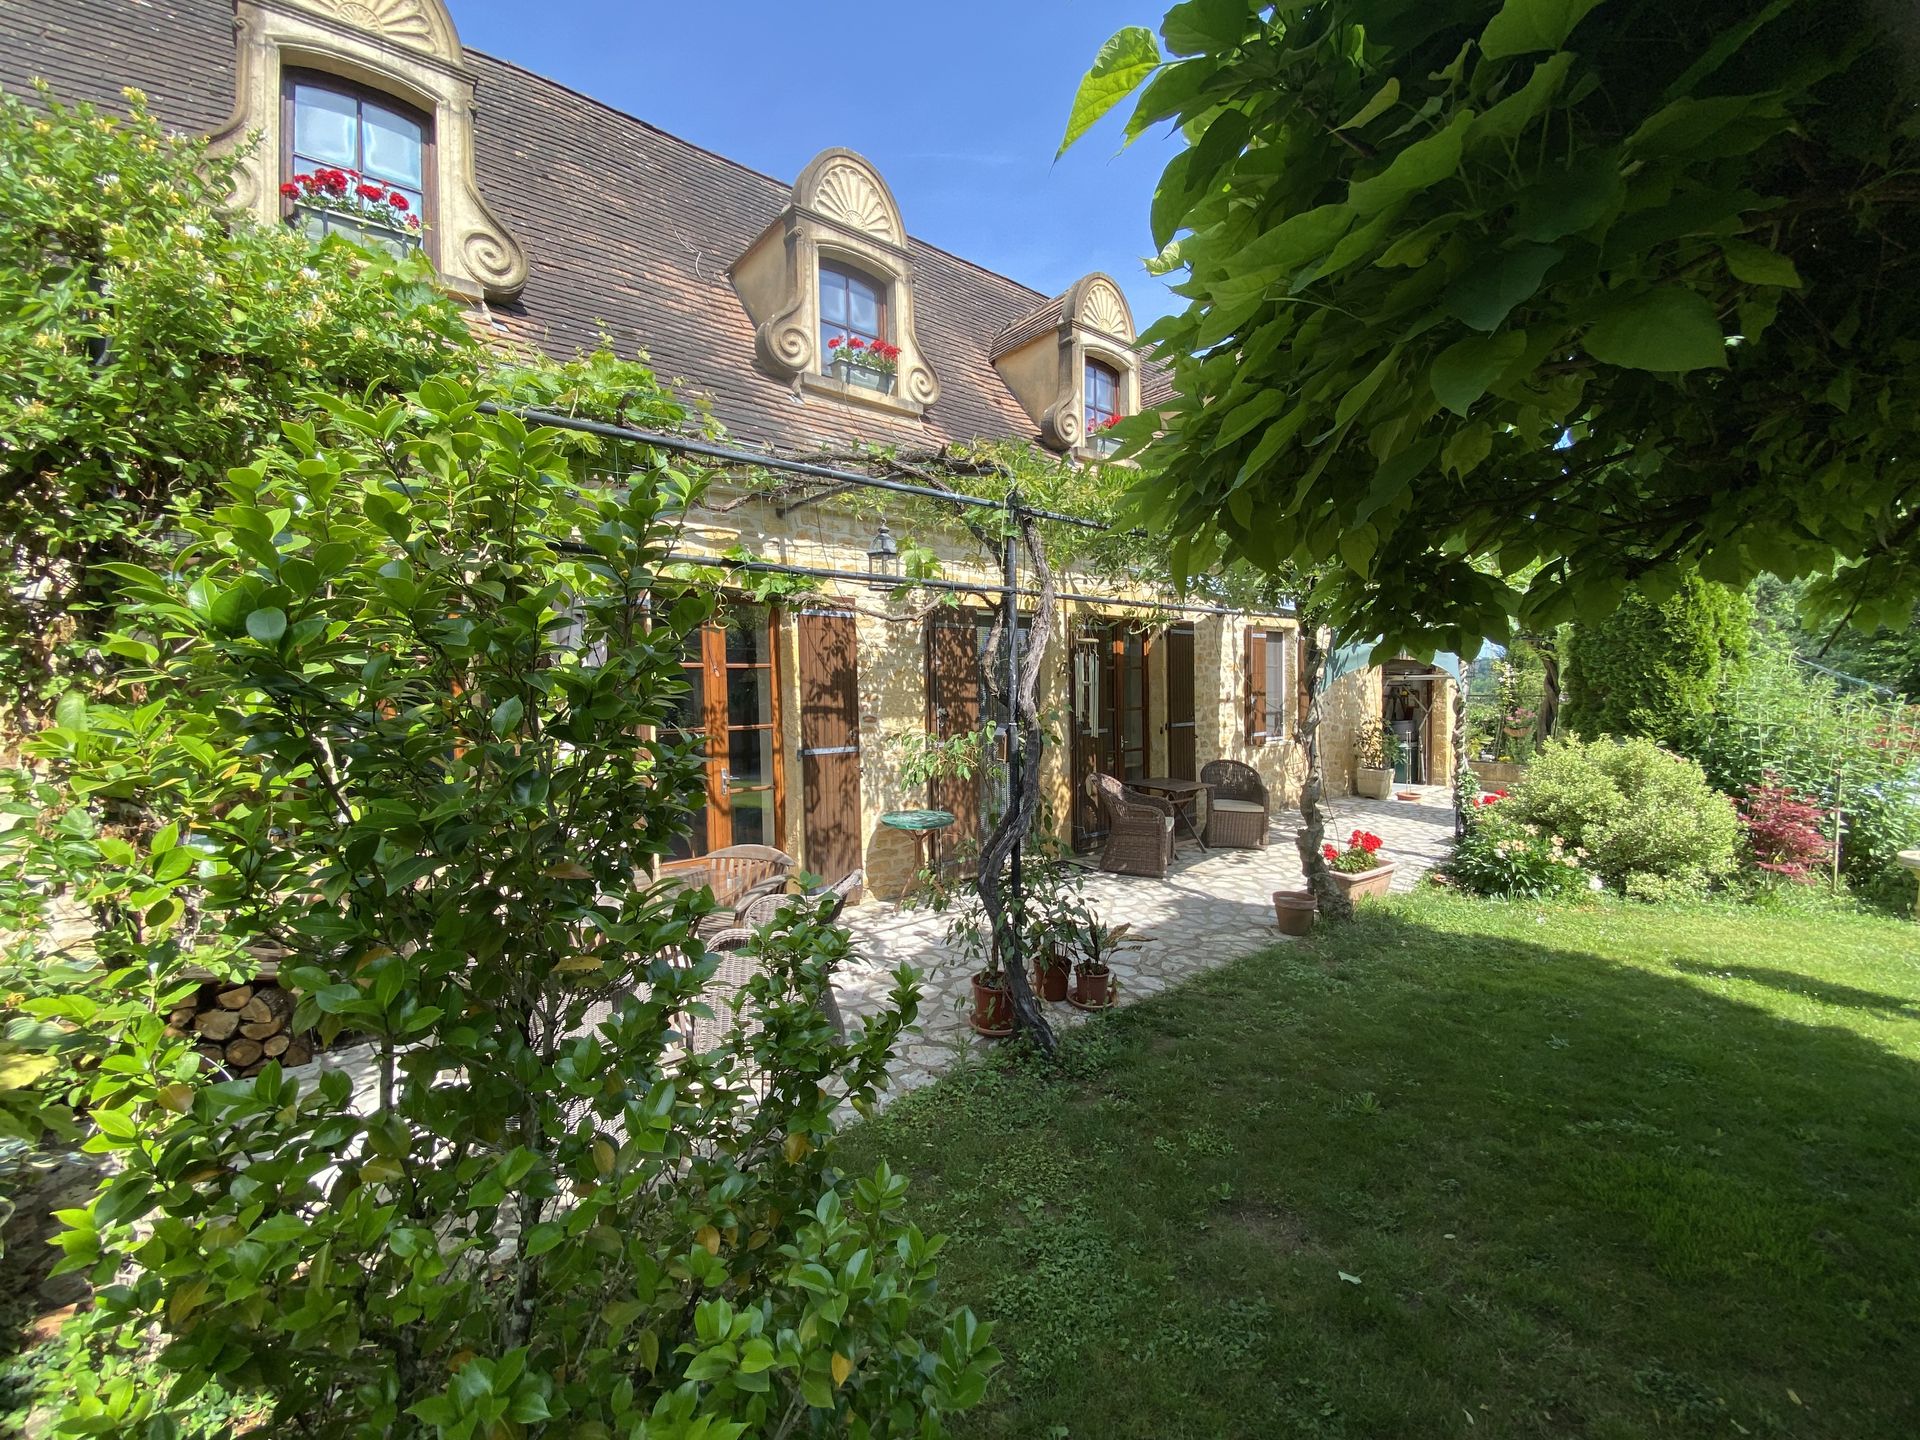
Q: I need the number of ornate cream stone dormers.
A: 3